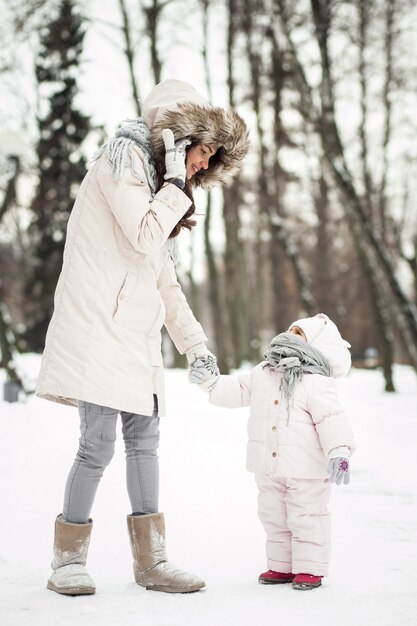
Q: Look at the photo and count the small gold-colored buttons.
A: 3